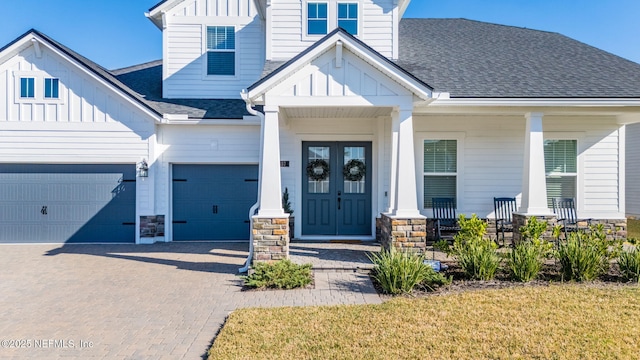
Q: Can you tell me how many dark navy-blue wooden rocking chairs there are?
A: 3